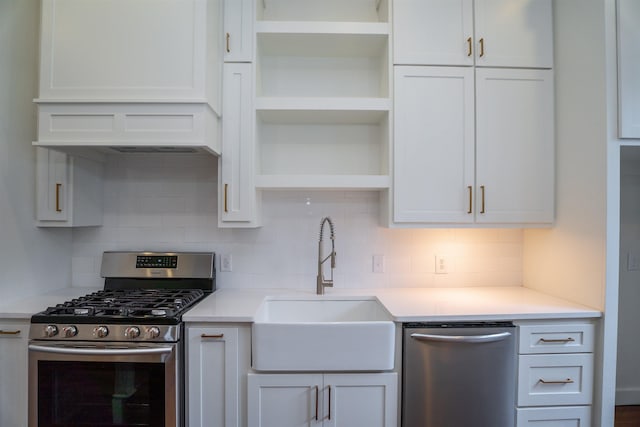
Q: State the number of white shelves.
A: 3